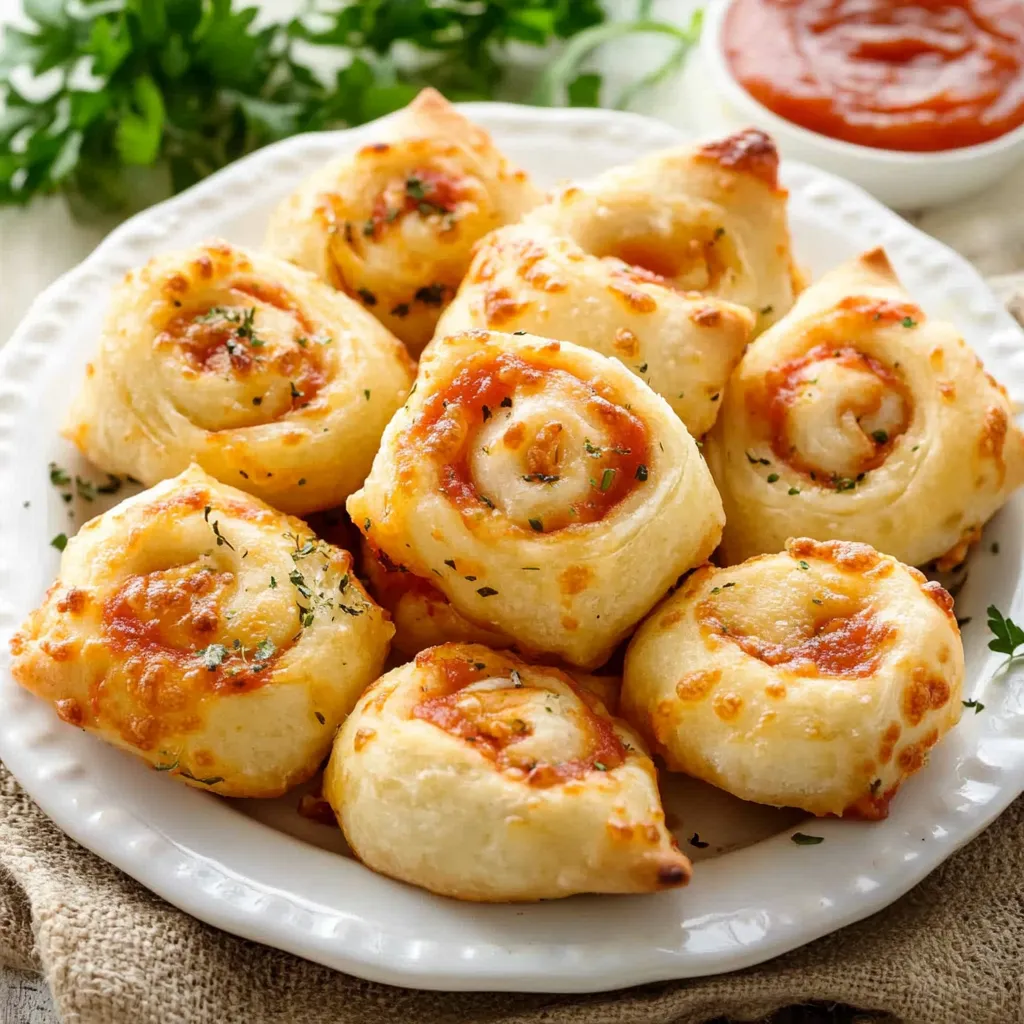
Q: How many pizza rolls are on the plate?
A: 9